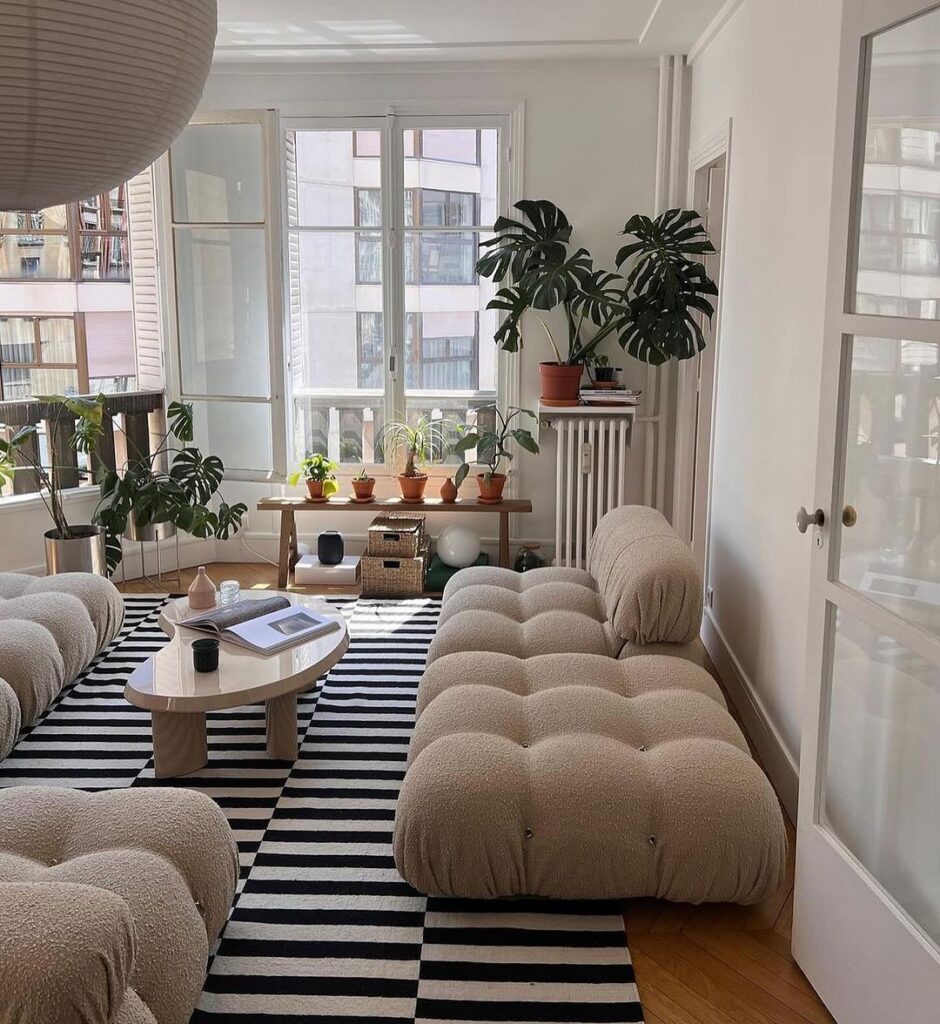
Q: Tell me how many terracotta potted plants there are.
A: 5